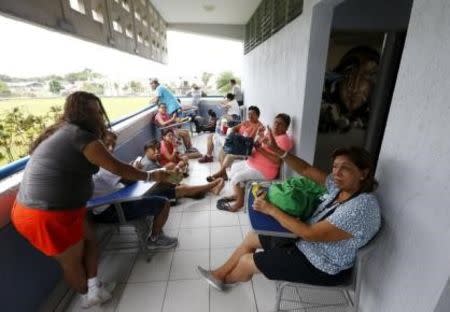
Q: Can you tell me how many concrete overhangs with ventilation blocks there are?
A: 1